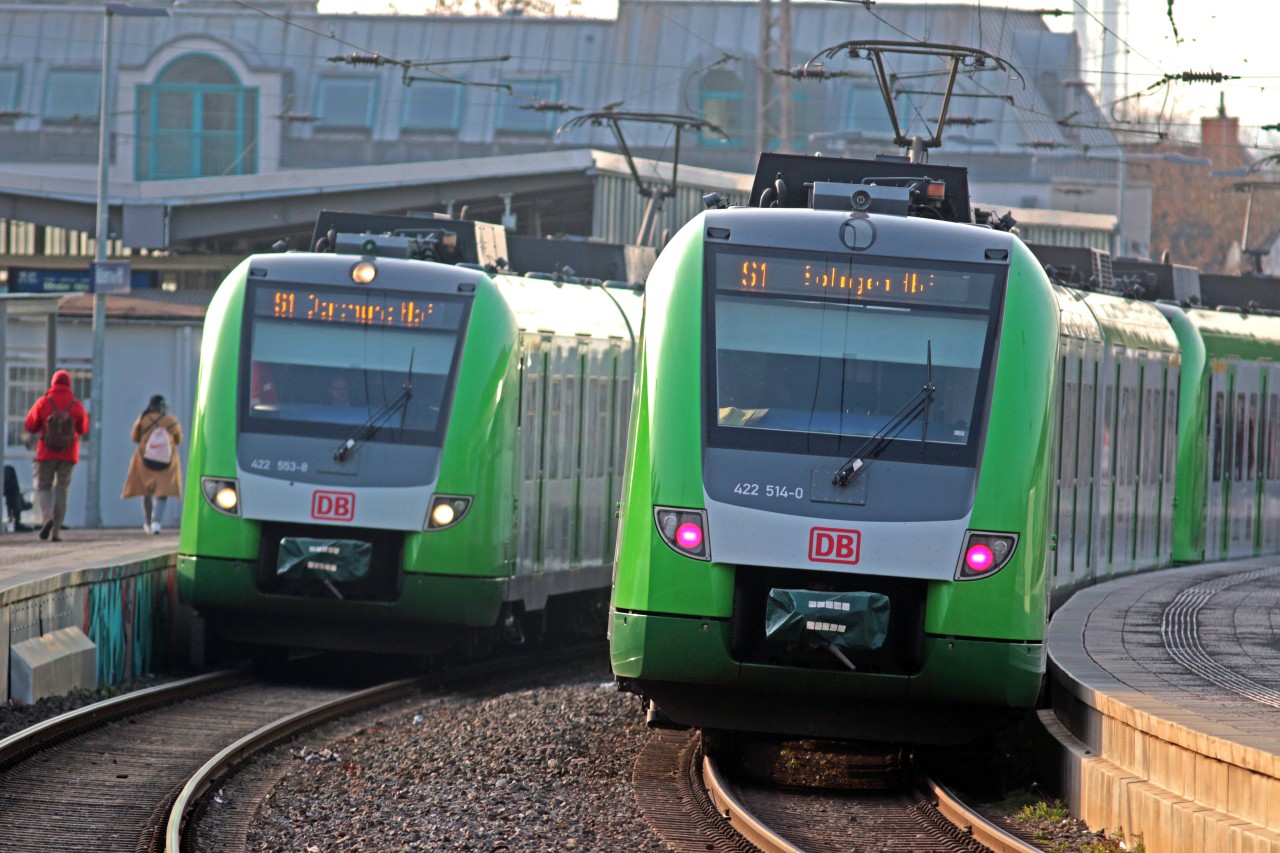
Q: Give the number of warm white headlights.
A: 3